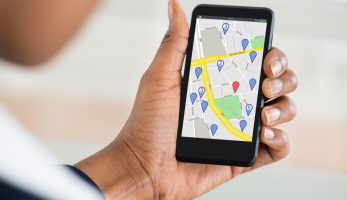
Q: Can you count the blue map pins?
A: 12